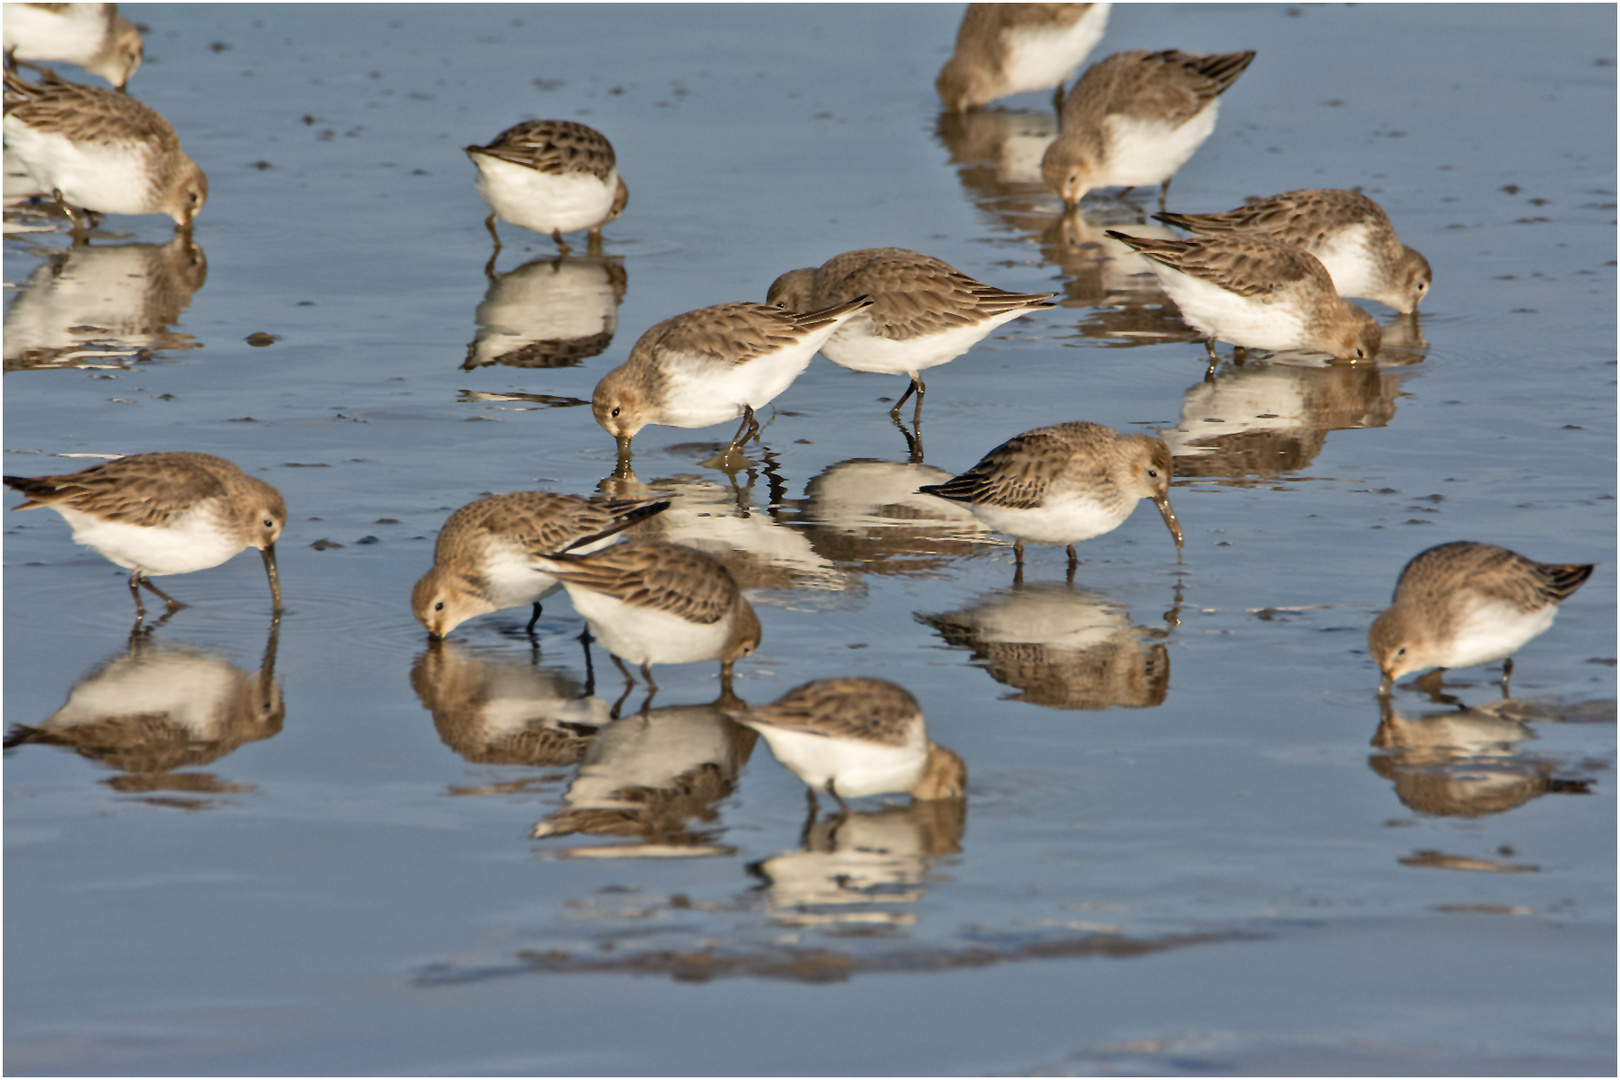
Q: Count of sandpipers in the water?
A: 15